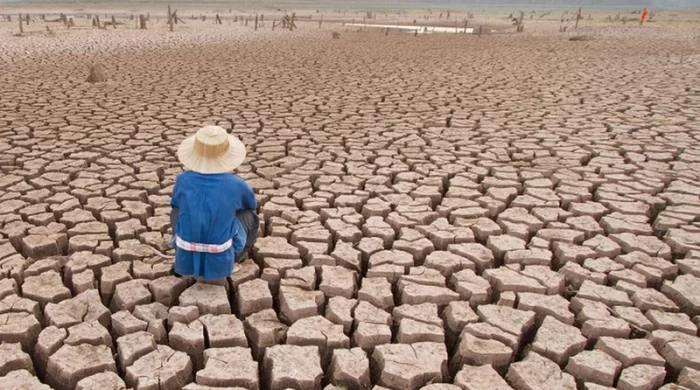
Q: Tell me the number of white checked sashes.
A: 1